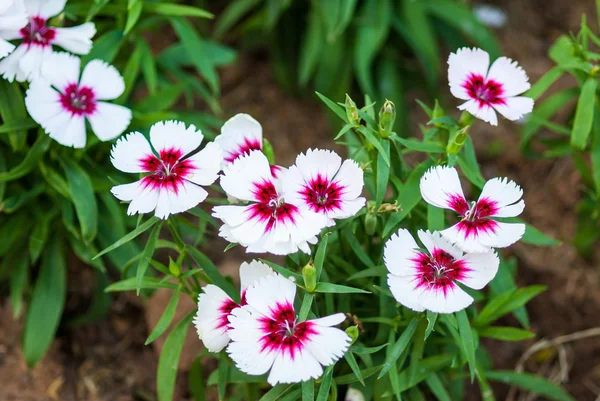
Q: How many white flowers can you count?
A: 12